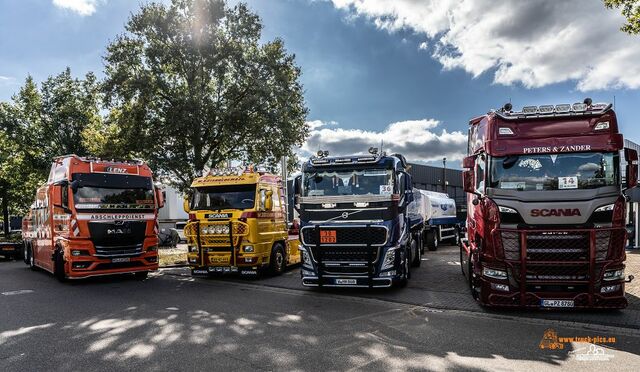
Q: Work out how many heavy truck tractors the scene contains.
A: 4